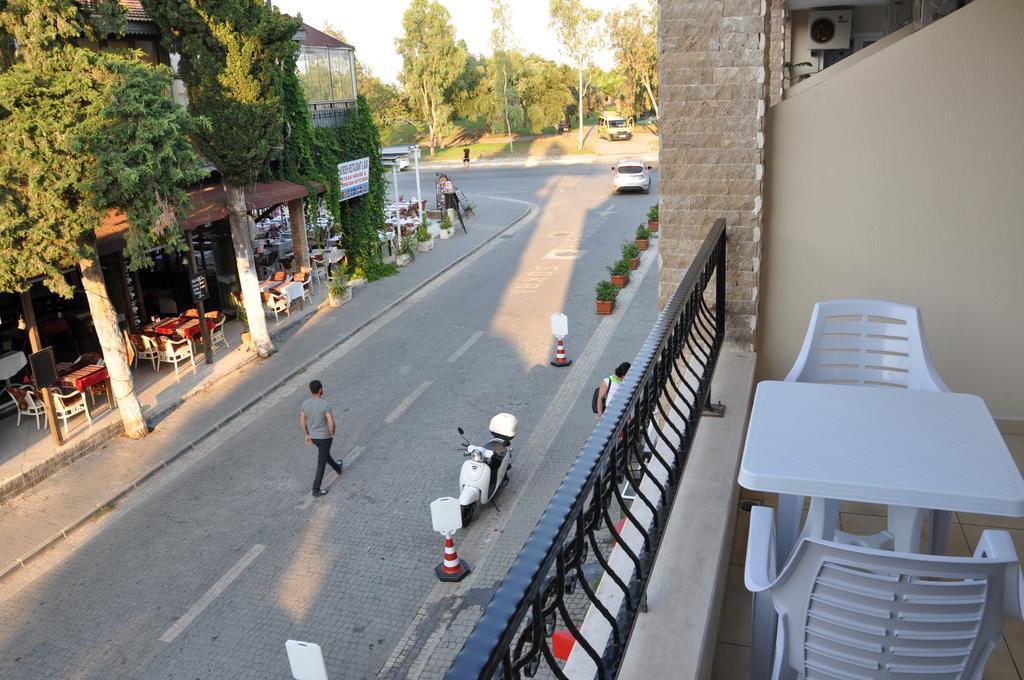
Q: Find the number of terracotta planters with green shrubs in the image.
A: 5